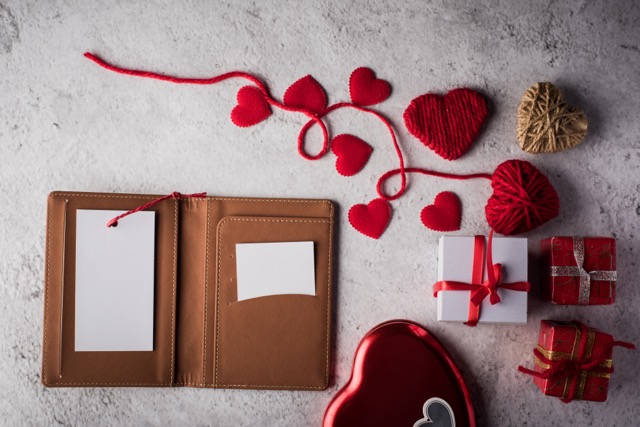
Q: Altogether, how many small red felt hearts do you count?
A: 6